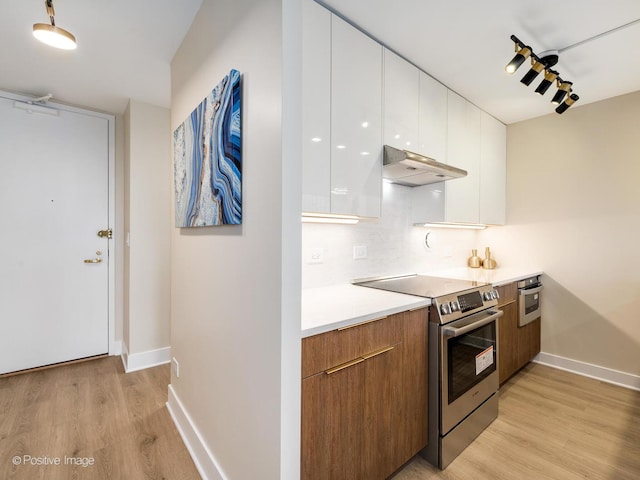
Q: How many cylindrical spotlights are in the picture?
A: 5